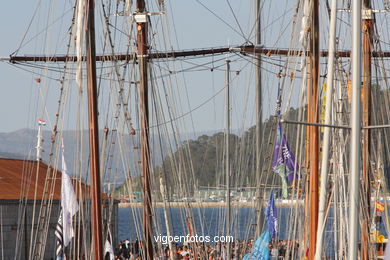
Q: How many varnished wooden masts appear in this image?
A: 4